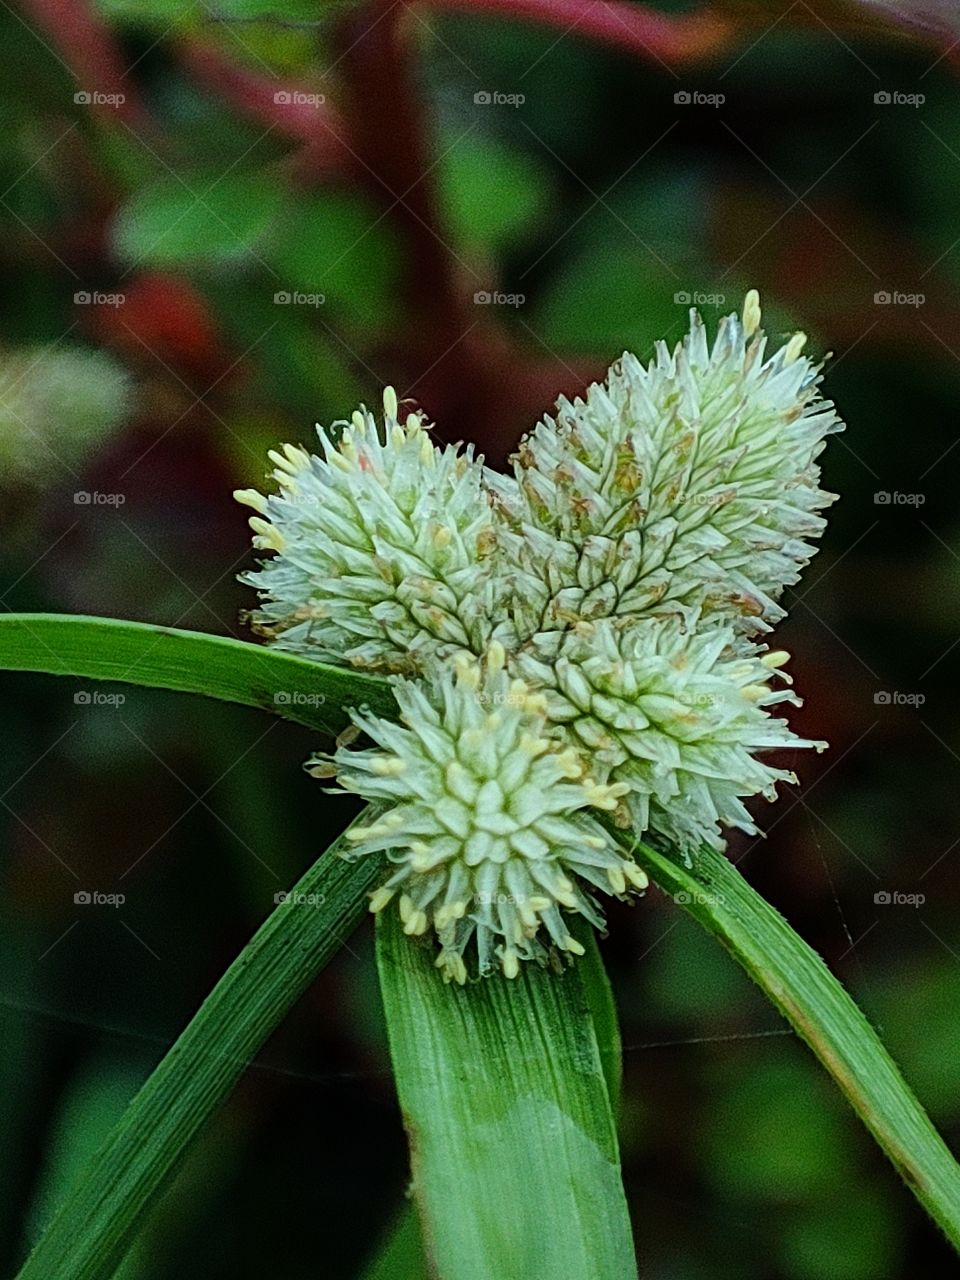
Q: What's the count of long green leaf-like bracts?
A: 4